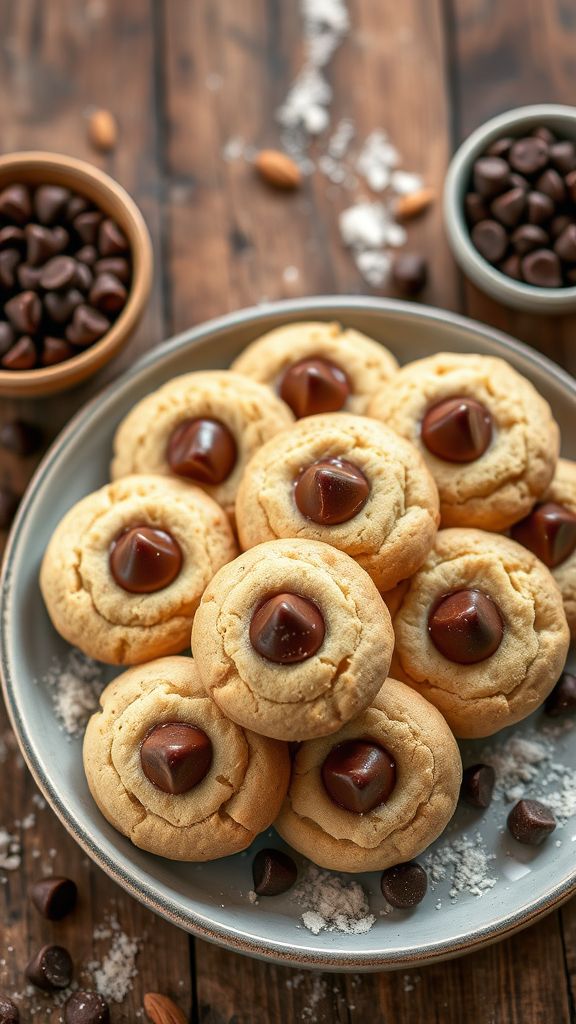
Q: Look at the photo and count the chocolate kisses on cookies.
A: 10